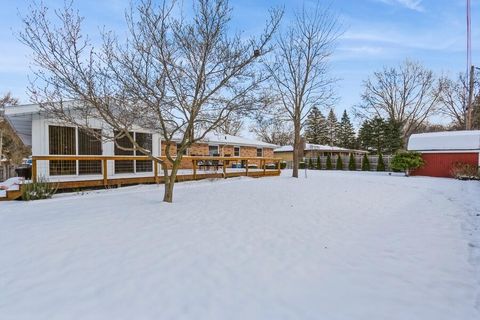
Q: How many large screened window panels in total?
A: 4